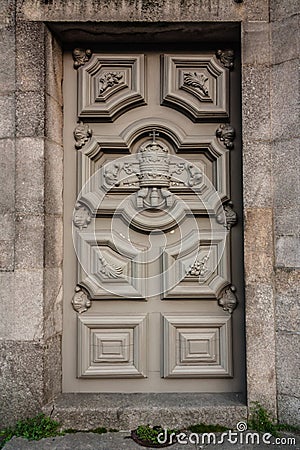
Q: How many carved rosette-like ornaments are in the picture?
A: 8